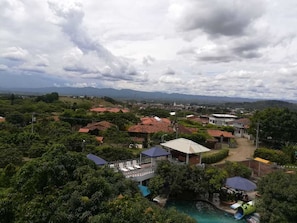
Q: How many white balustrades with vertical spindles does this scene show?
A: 1